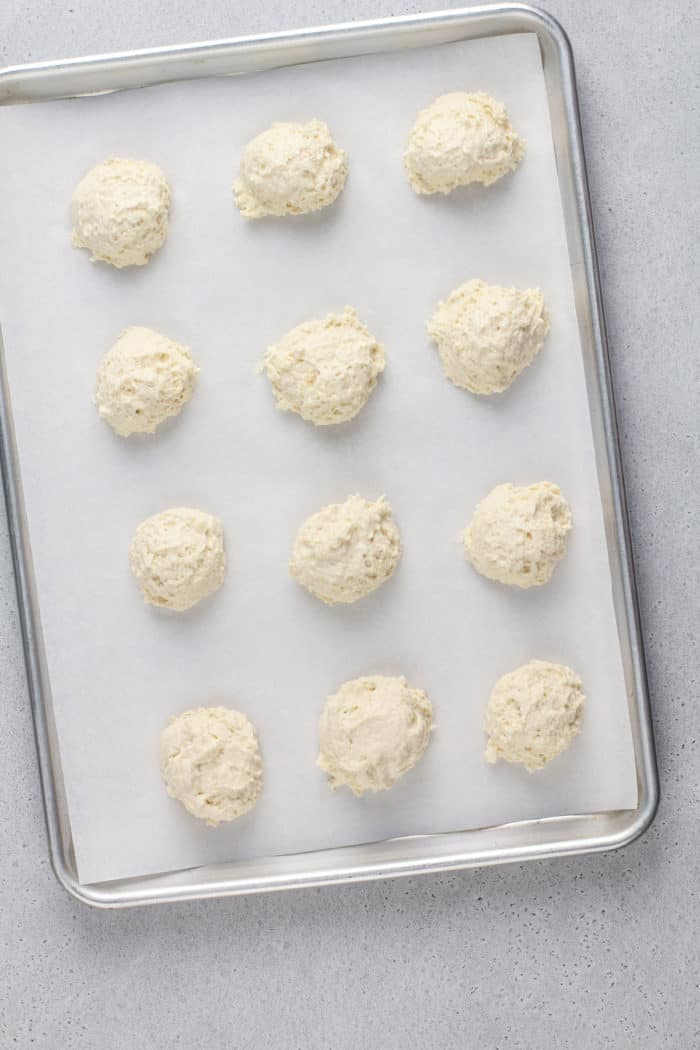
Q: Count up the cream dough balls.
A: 12